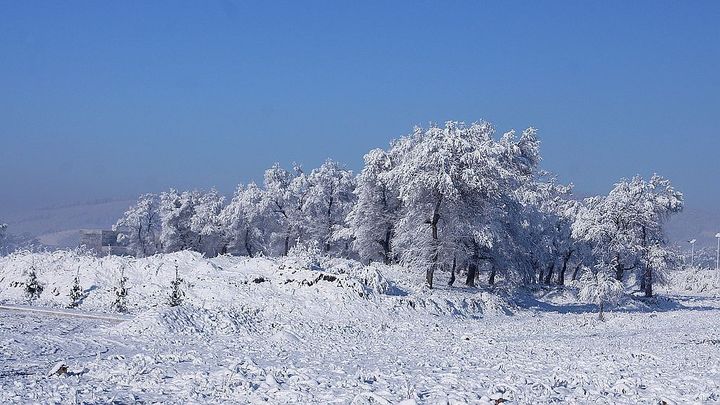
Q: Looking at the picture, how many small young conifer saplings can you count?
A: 4